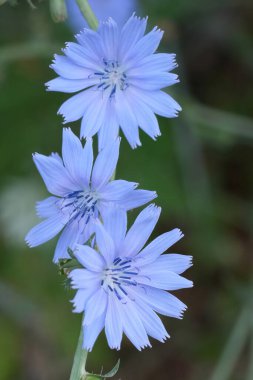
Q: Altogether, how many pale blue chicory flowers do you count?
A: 3